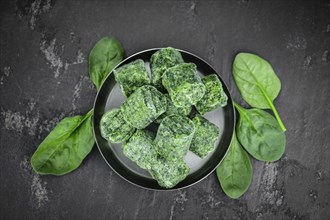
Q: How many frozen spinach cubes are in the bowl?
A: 11